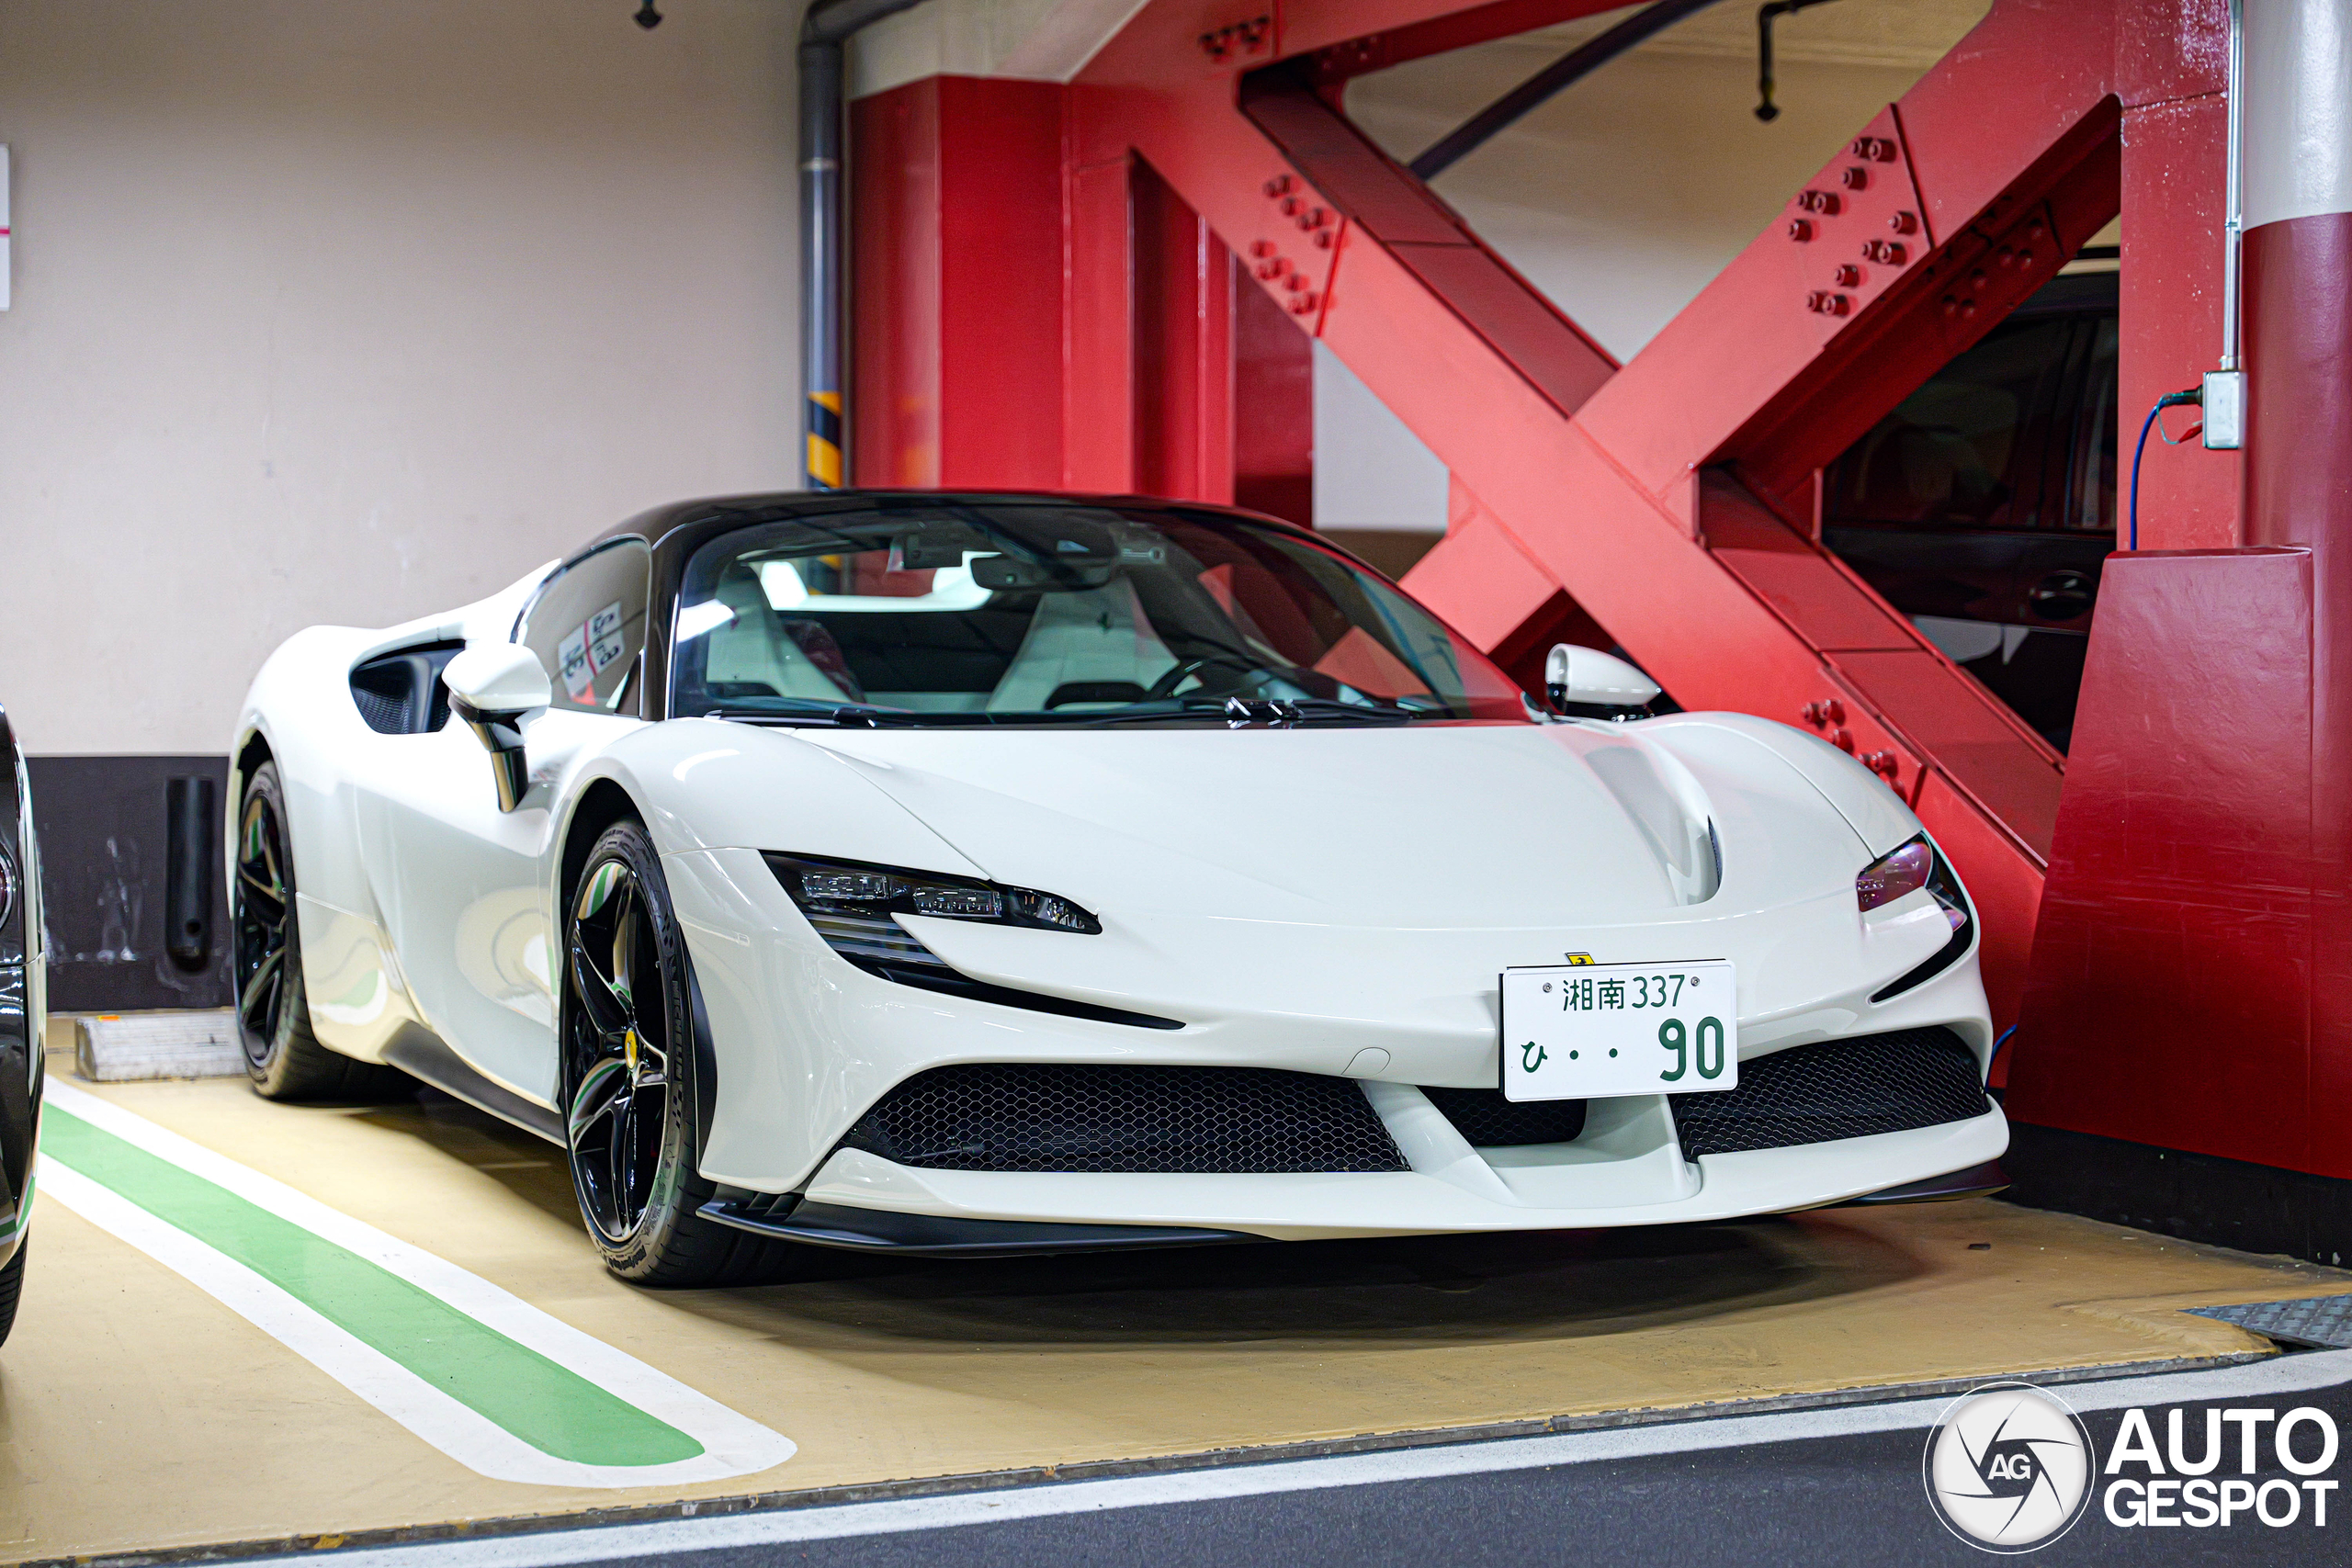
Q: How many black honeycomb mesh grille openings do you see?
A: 3